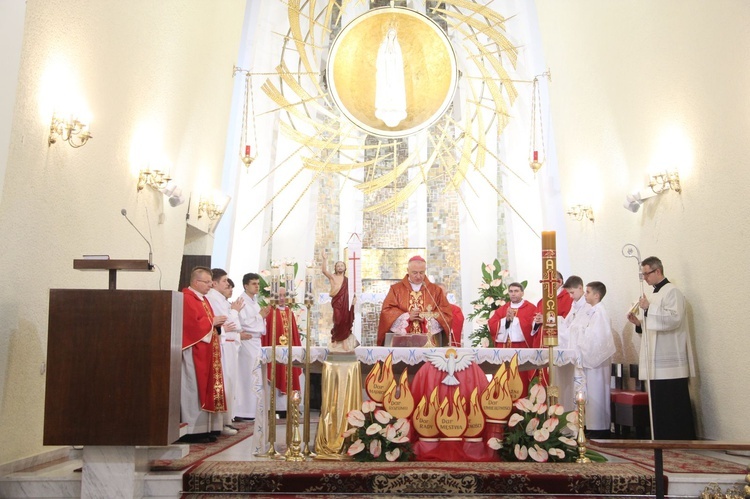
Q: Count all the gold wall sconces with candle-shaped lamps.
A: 5